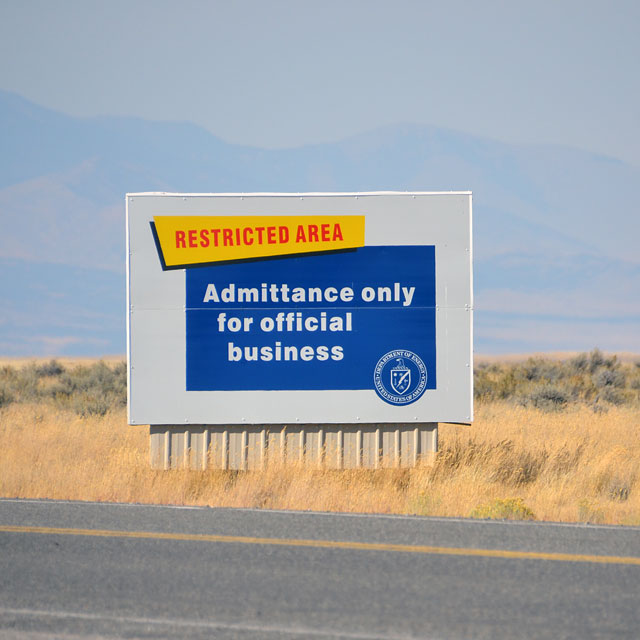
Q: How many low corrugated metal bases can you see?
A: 1